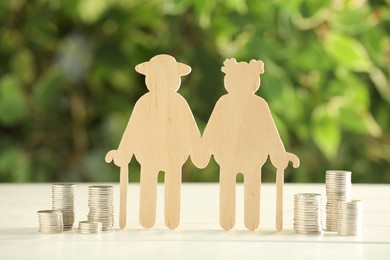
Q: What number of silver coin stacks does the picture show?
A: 7